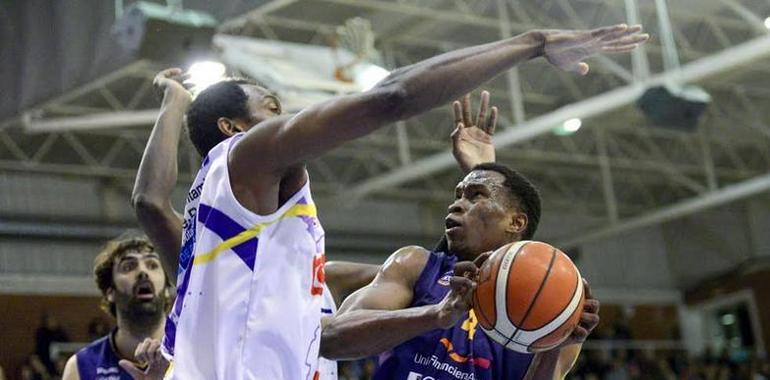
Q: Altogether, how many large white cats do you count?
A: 0